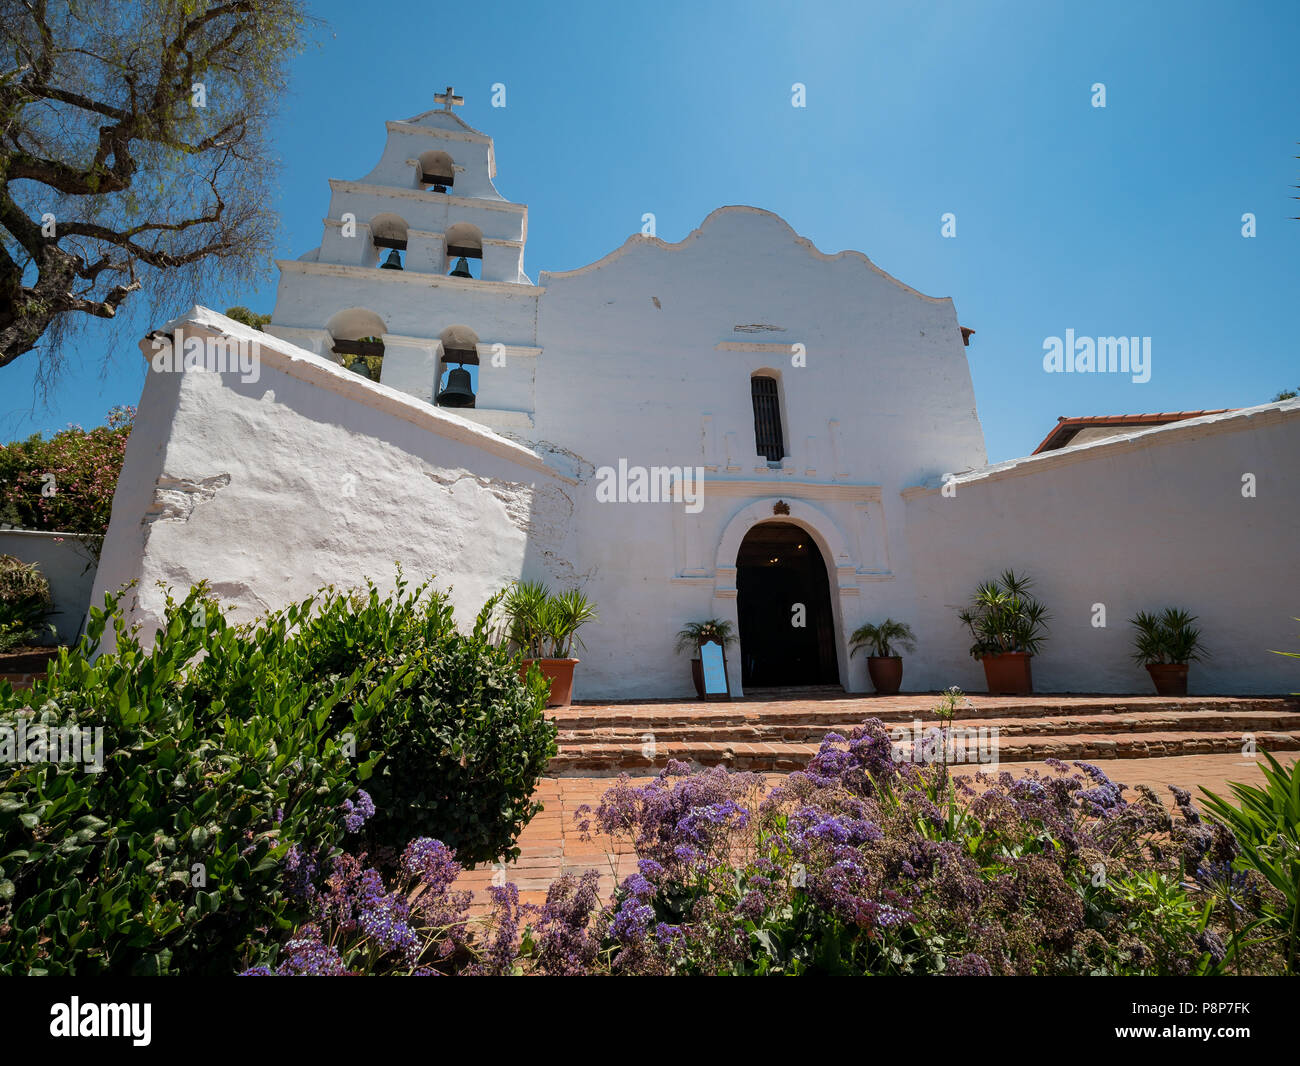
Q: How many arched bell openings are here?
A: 5